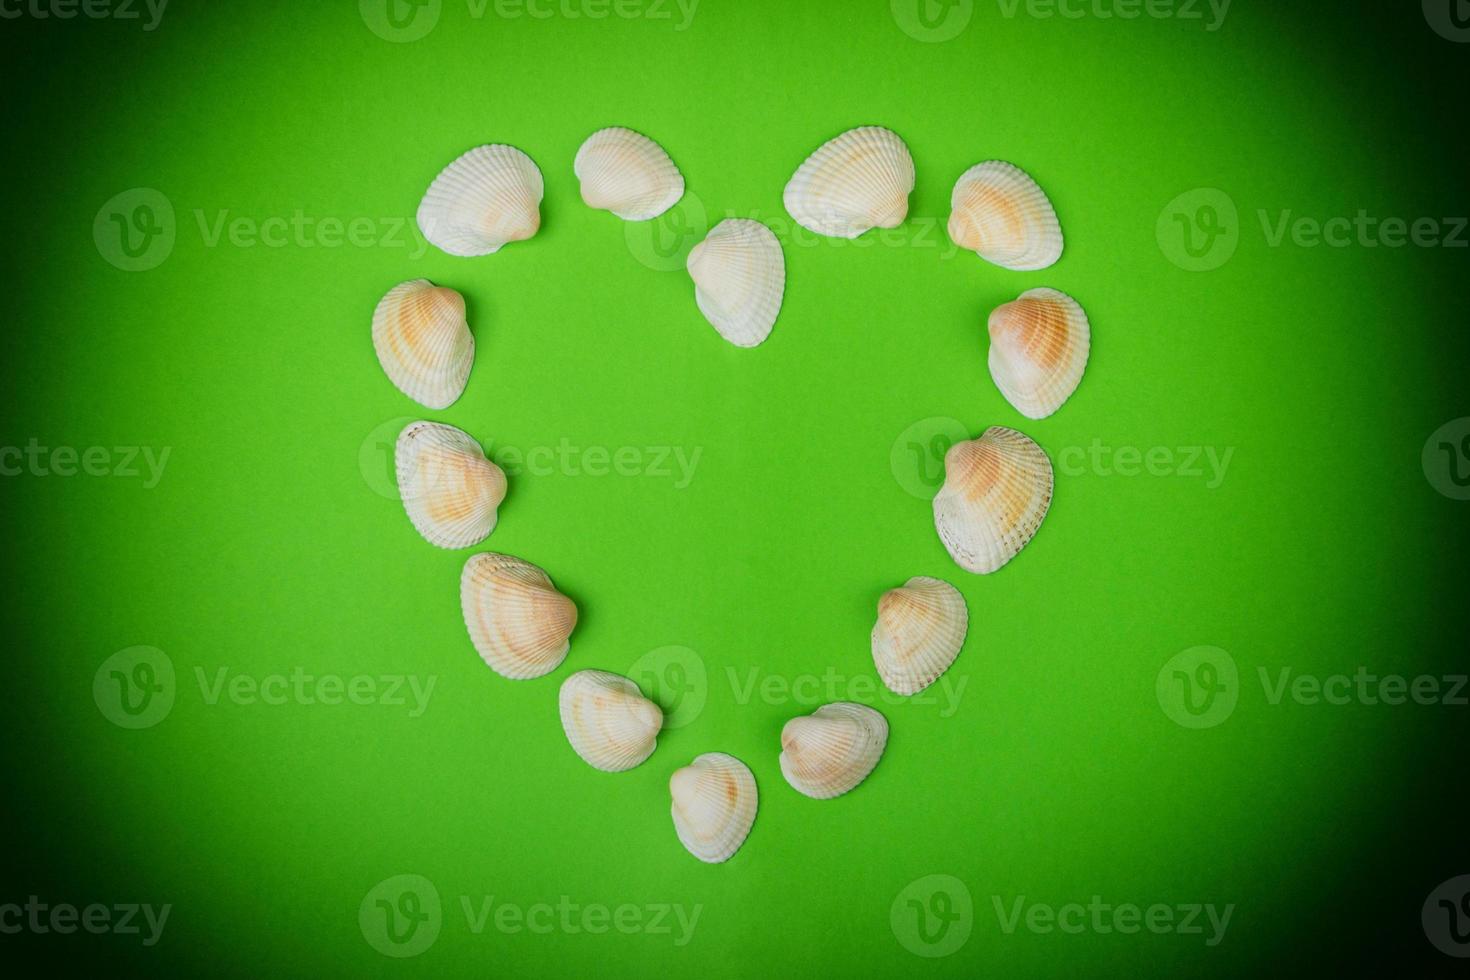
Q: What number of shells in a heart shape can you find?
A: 14